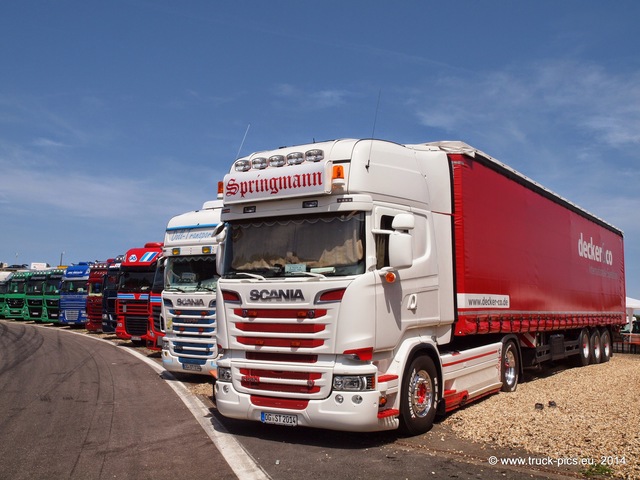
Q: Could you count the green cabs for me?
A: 4